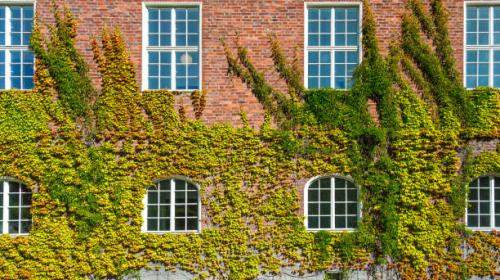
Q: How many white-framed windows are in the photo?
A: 8